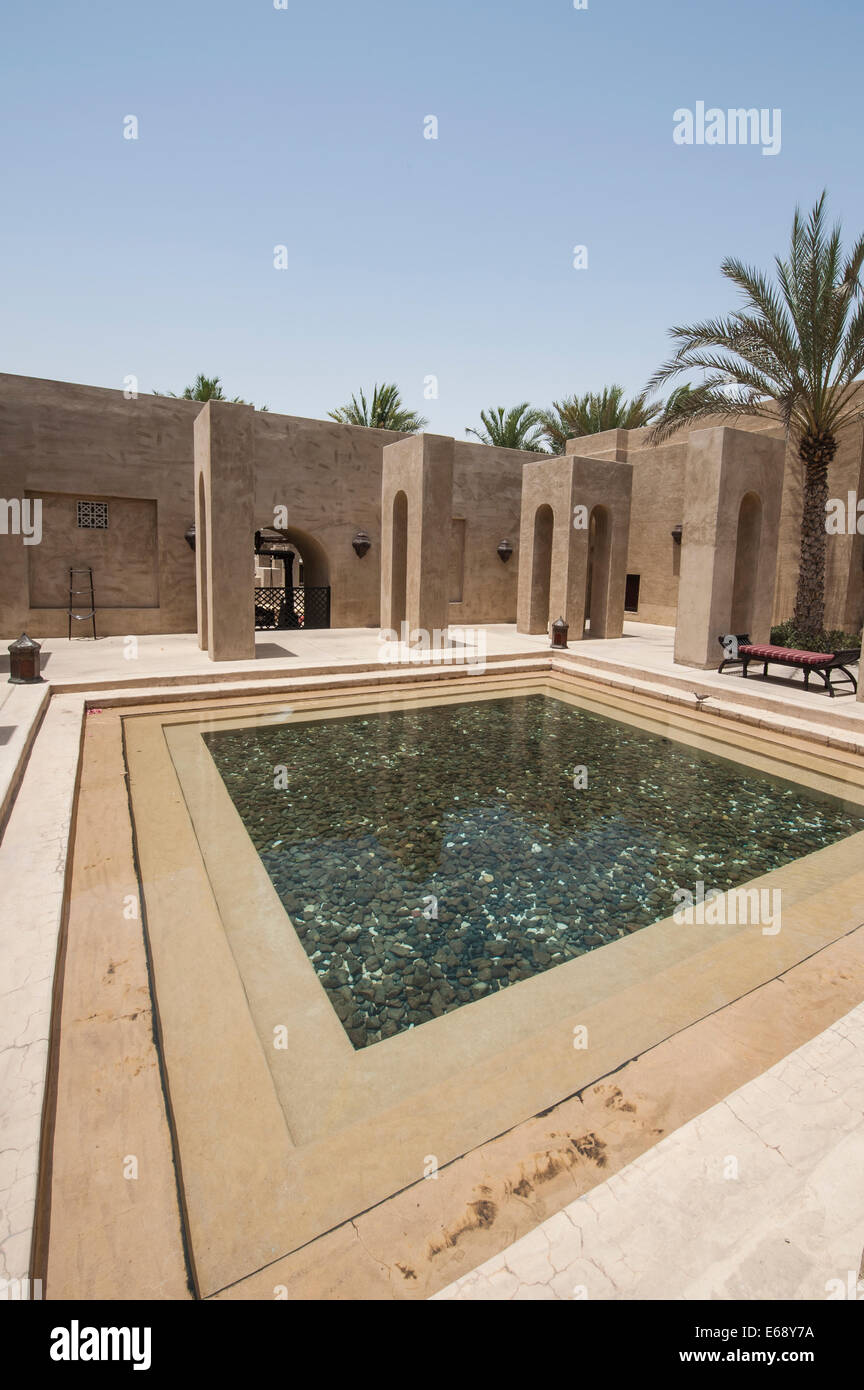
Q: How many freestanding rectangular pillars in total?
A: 4